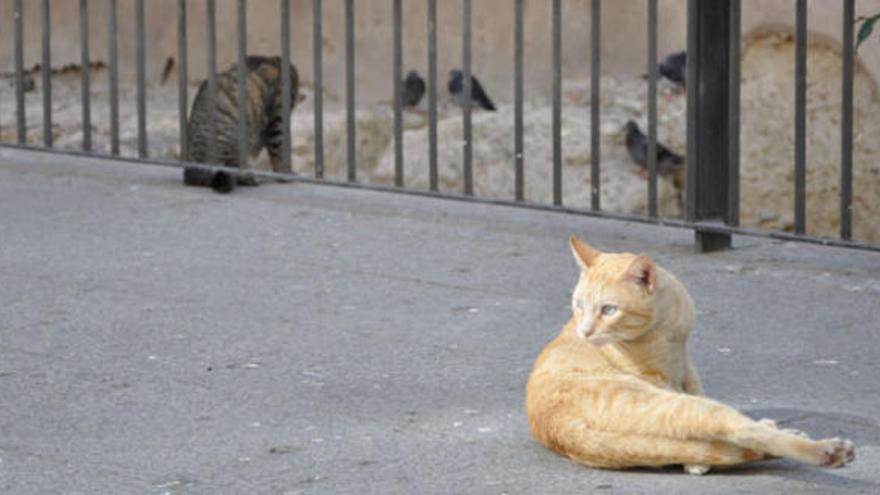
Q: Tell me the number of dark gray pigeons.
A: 4